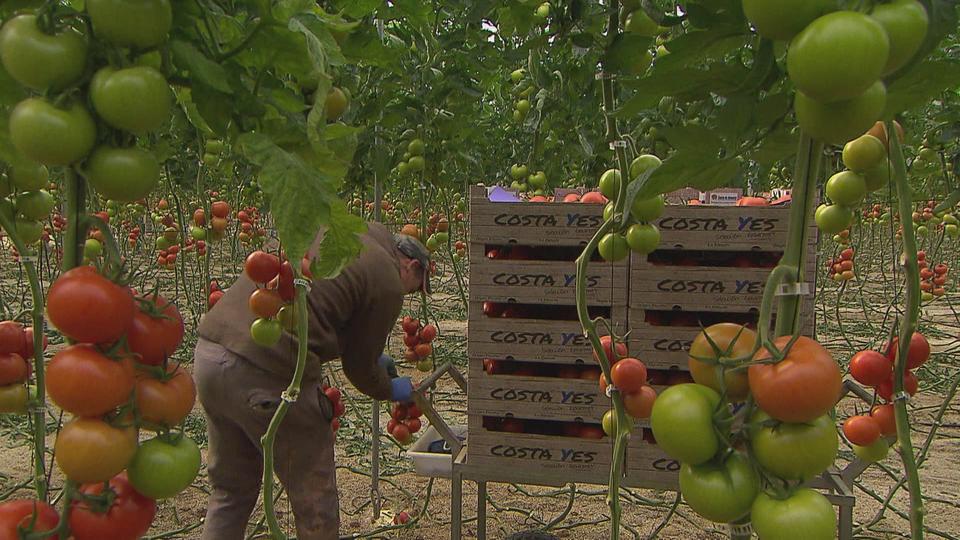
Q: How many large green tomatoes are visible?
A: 14